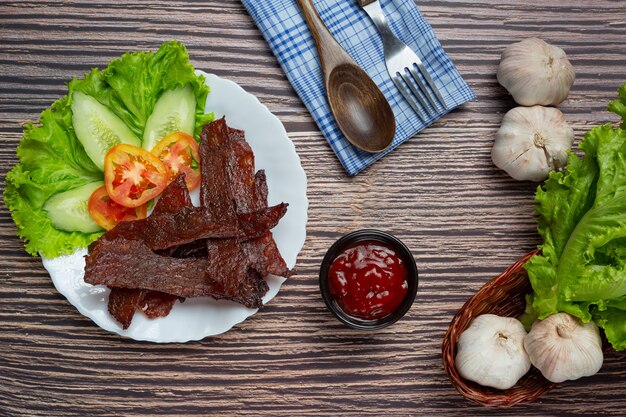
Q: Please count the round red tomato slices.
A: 3